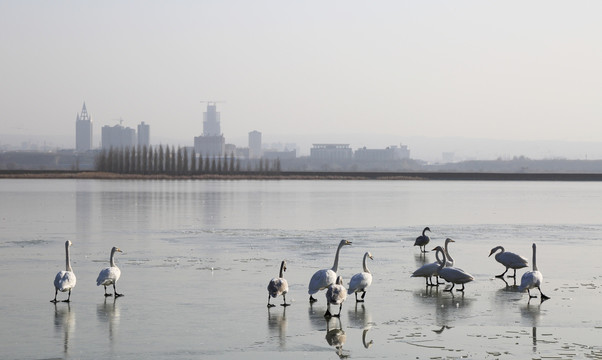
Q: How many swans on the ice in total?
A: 12